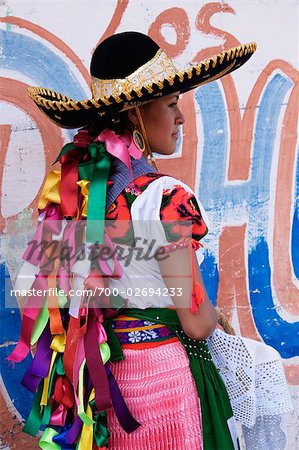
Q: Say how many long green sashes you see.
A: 1